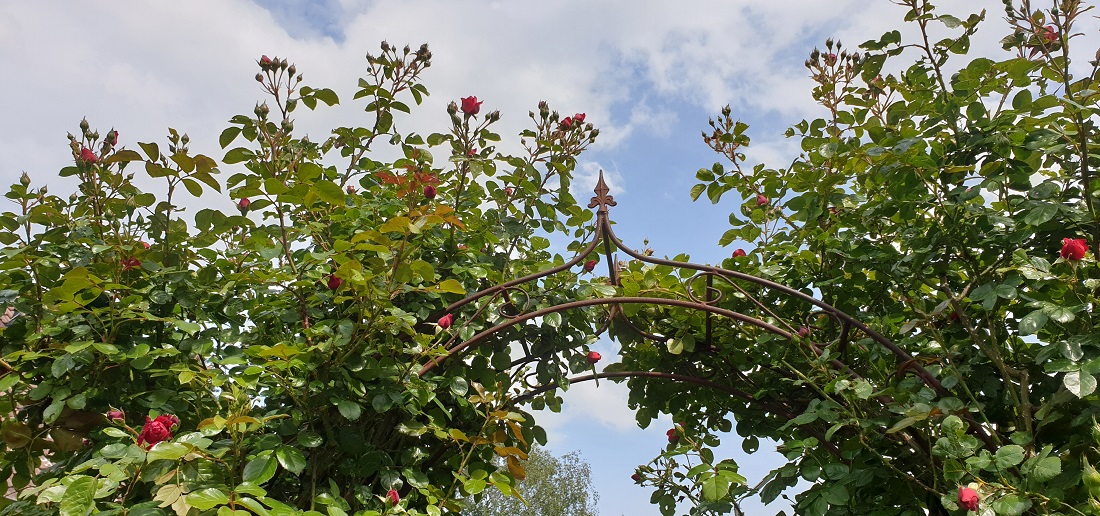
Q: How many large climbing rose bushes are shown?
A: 2